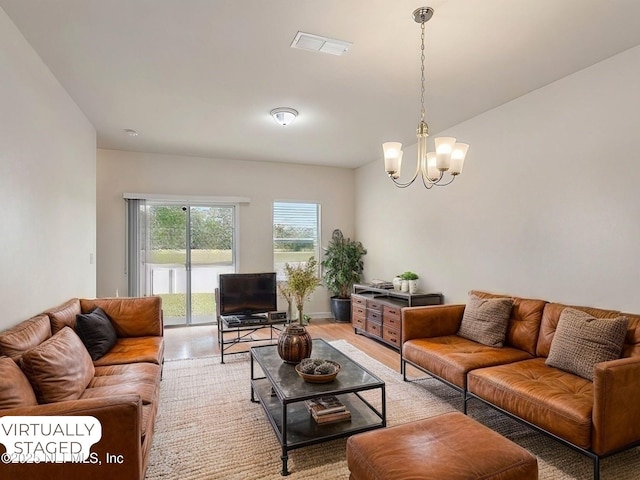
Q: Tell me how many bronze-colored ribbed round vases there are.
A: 1